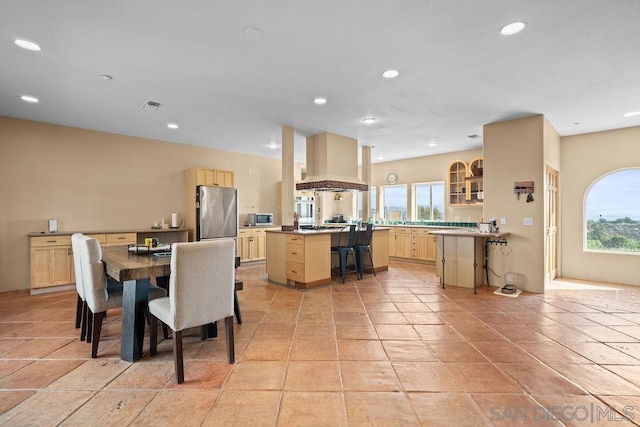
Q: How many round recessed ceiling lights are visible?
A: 11